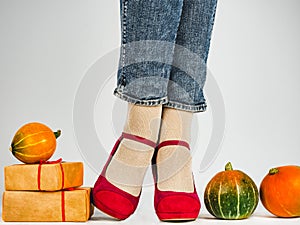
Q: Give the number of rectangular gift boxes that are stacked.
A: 2